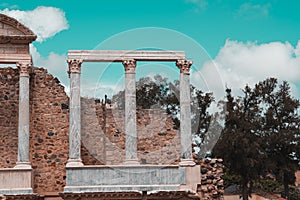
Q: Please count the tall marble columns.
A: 4